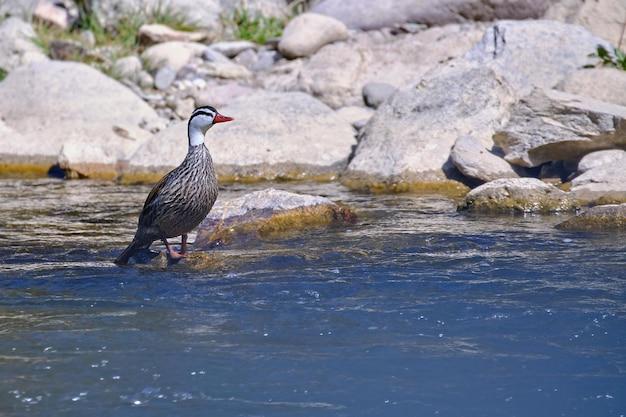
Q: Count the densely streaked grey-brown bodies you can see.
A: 1